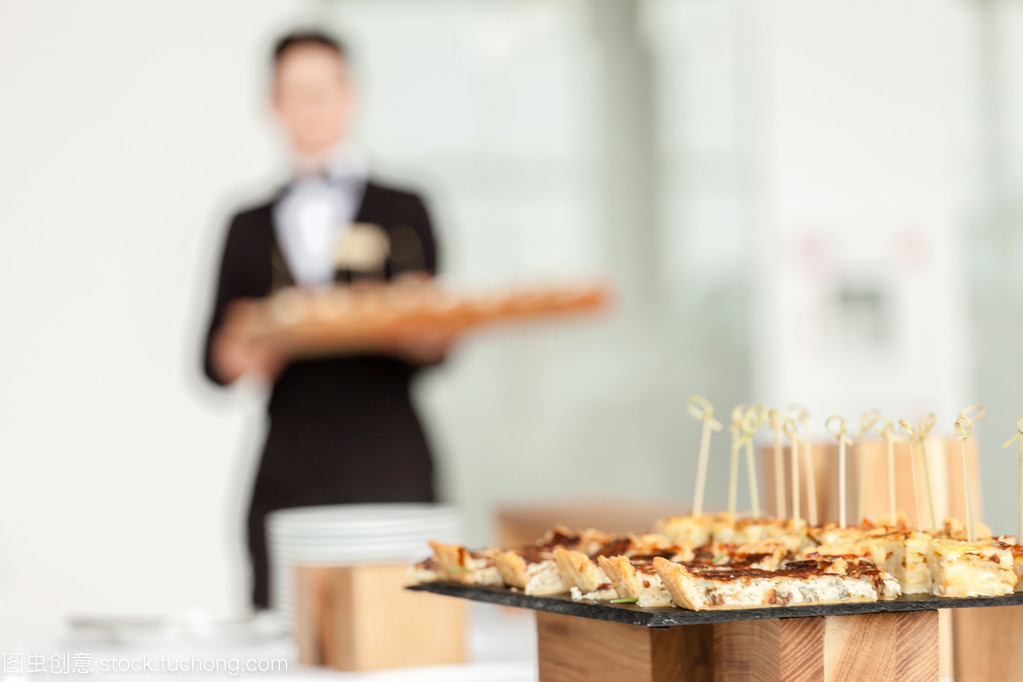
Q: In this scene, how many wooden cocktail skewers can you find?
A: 13